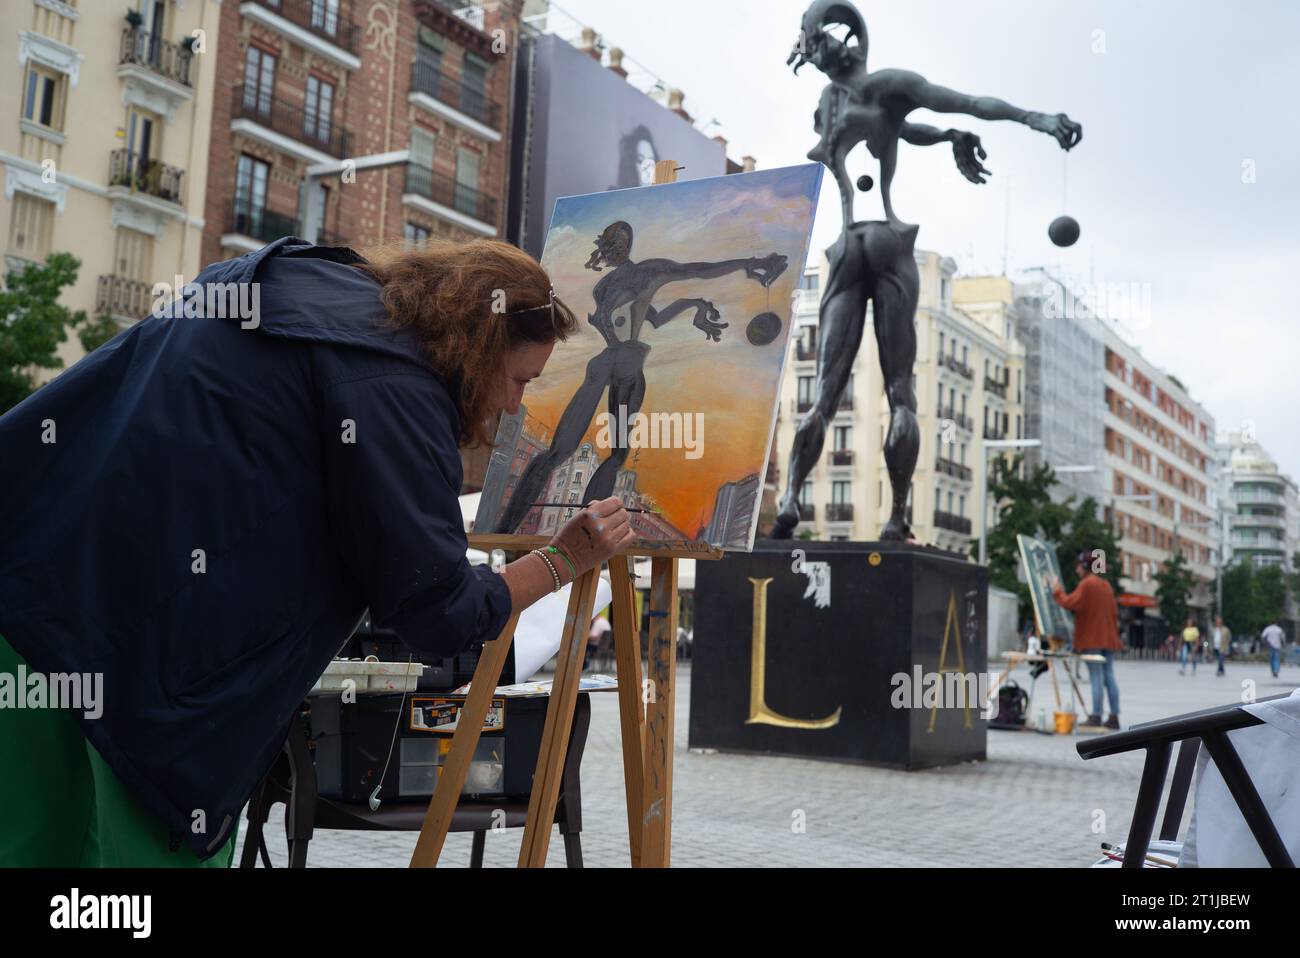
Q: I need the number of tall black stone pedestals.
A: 1